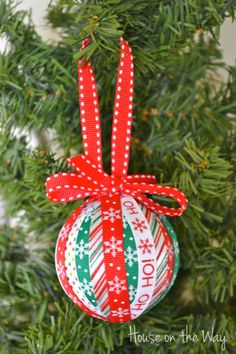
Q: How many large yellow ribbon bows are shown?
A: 0